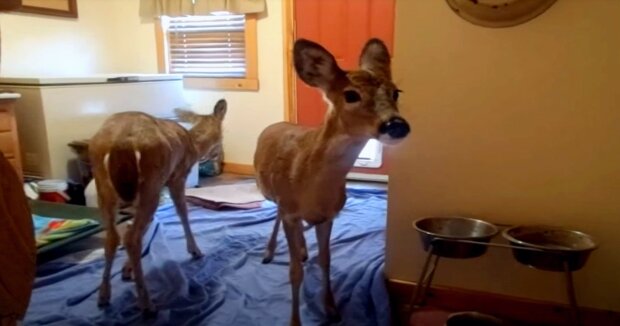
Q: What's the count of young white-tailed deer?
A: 2